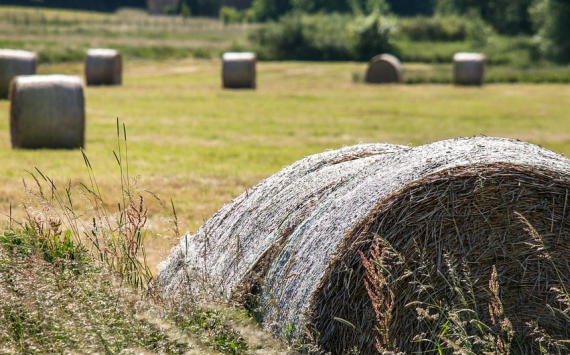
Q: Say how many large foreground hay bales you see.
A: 2